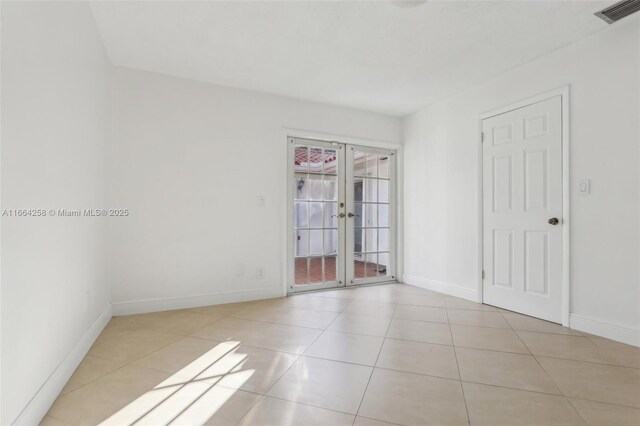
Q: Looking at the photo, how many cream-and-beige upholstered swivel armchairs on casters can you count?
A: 0